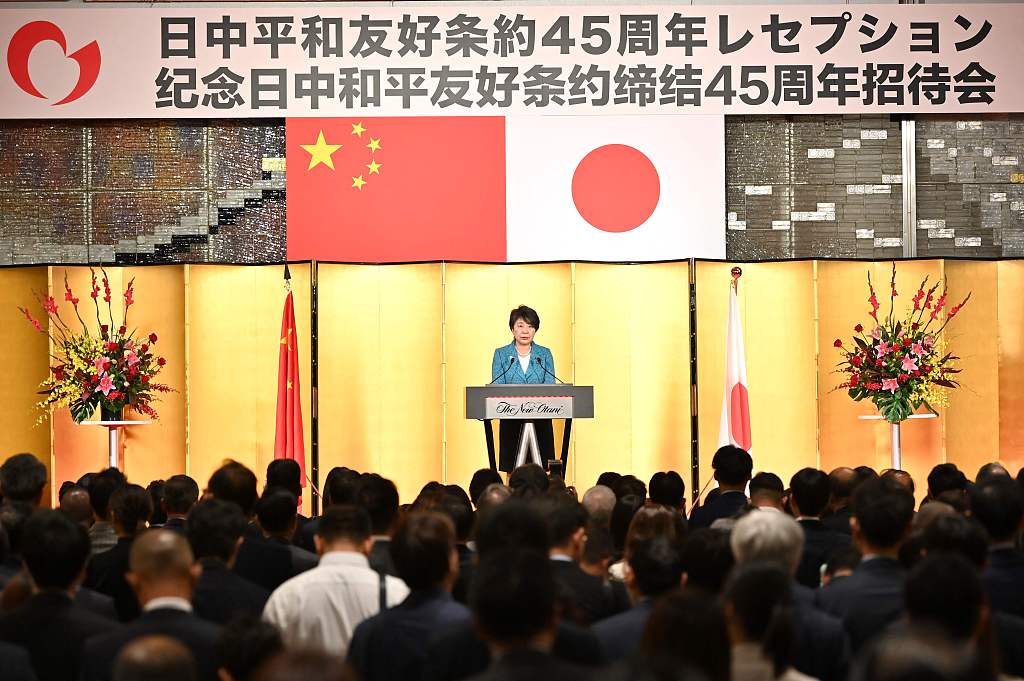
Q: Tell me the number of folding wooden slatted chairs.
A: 0